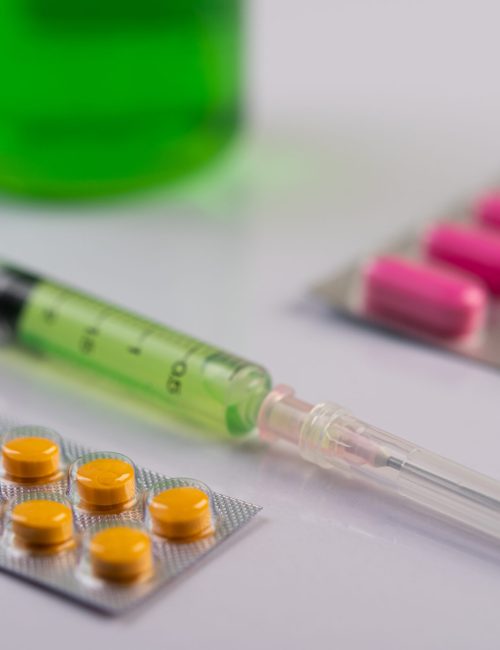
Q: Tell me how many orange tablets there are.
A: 5